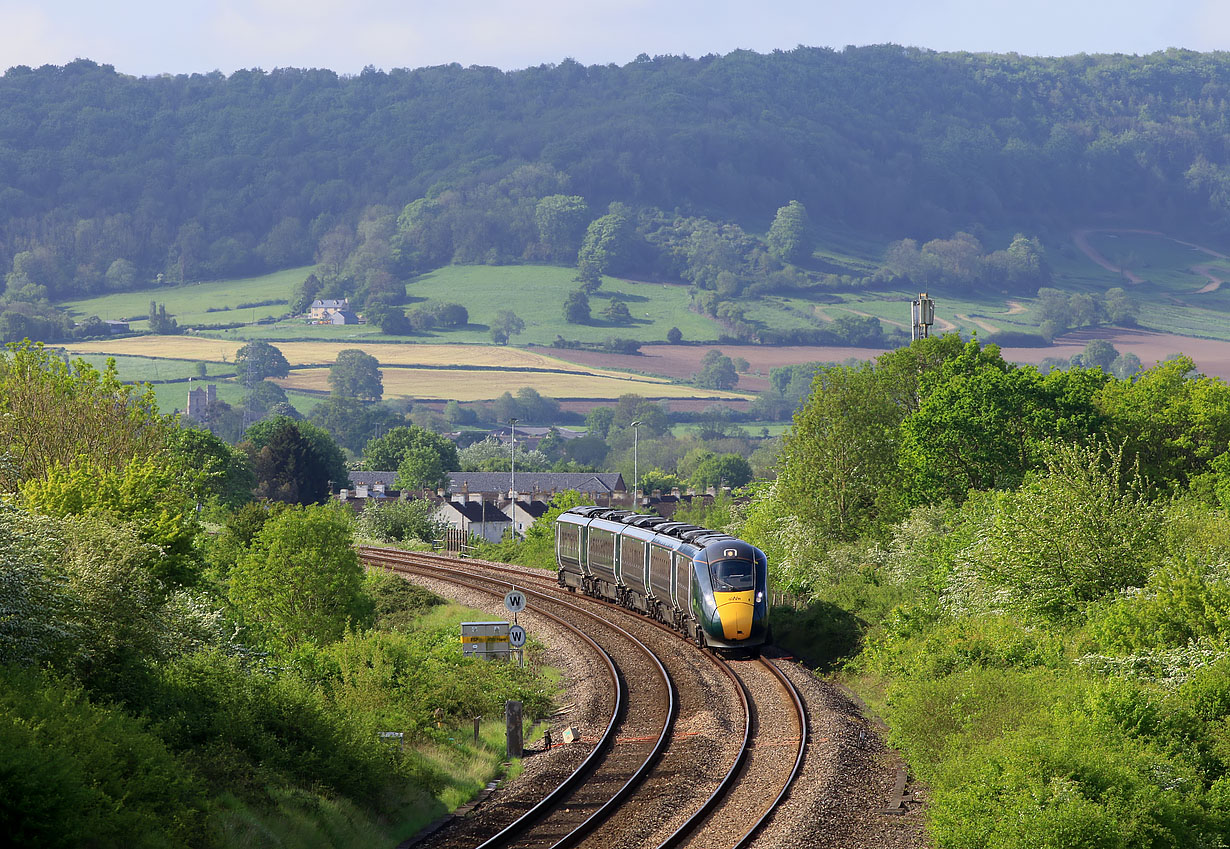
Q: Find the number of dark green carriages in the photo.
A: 5